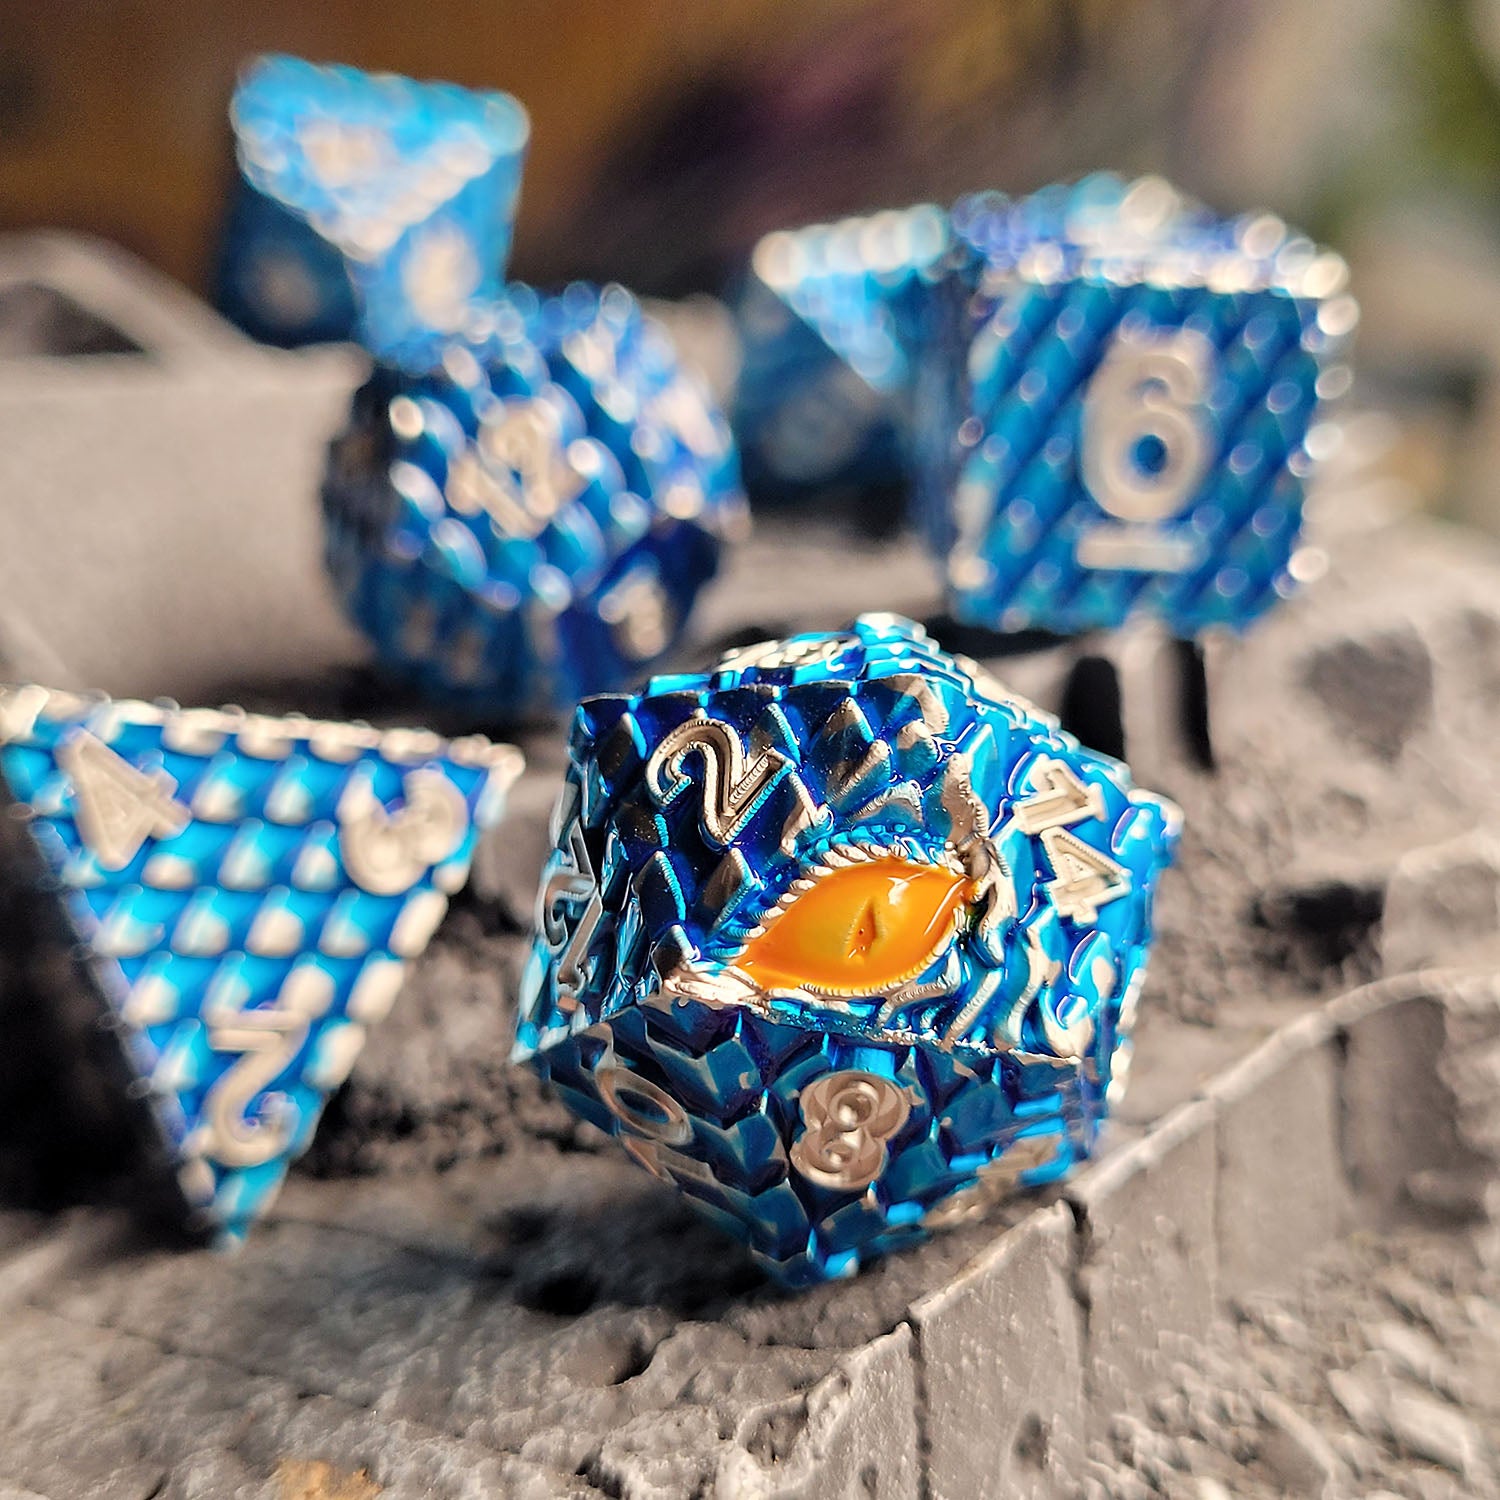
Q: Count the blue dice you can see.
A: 6